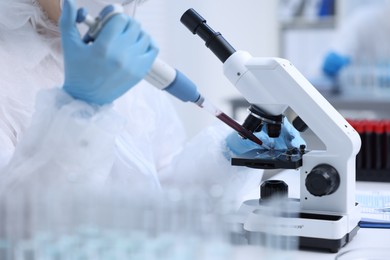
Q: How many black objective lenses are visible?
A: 3